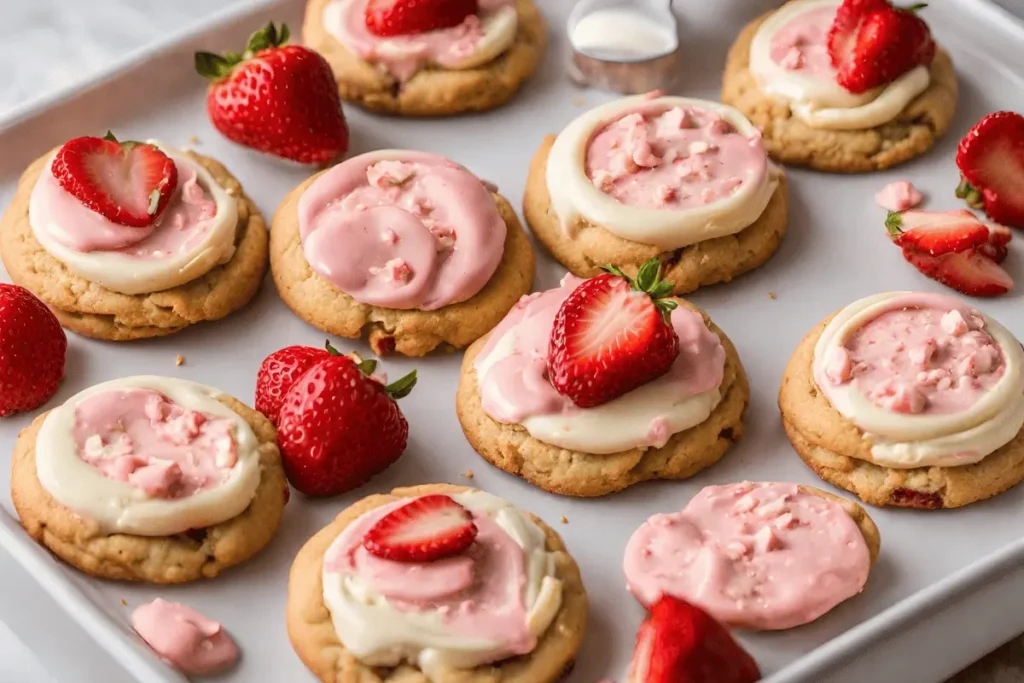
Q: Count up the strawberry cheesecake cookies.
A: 10